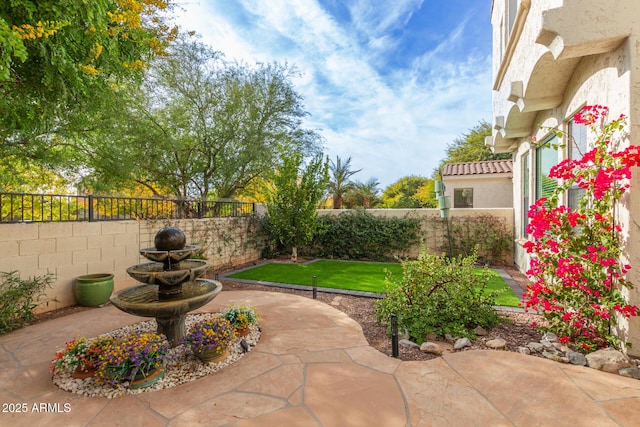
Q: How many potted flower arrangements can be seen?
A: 4